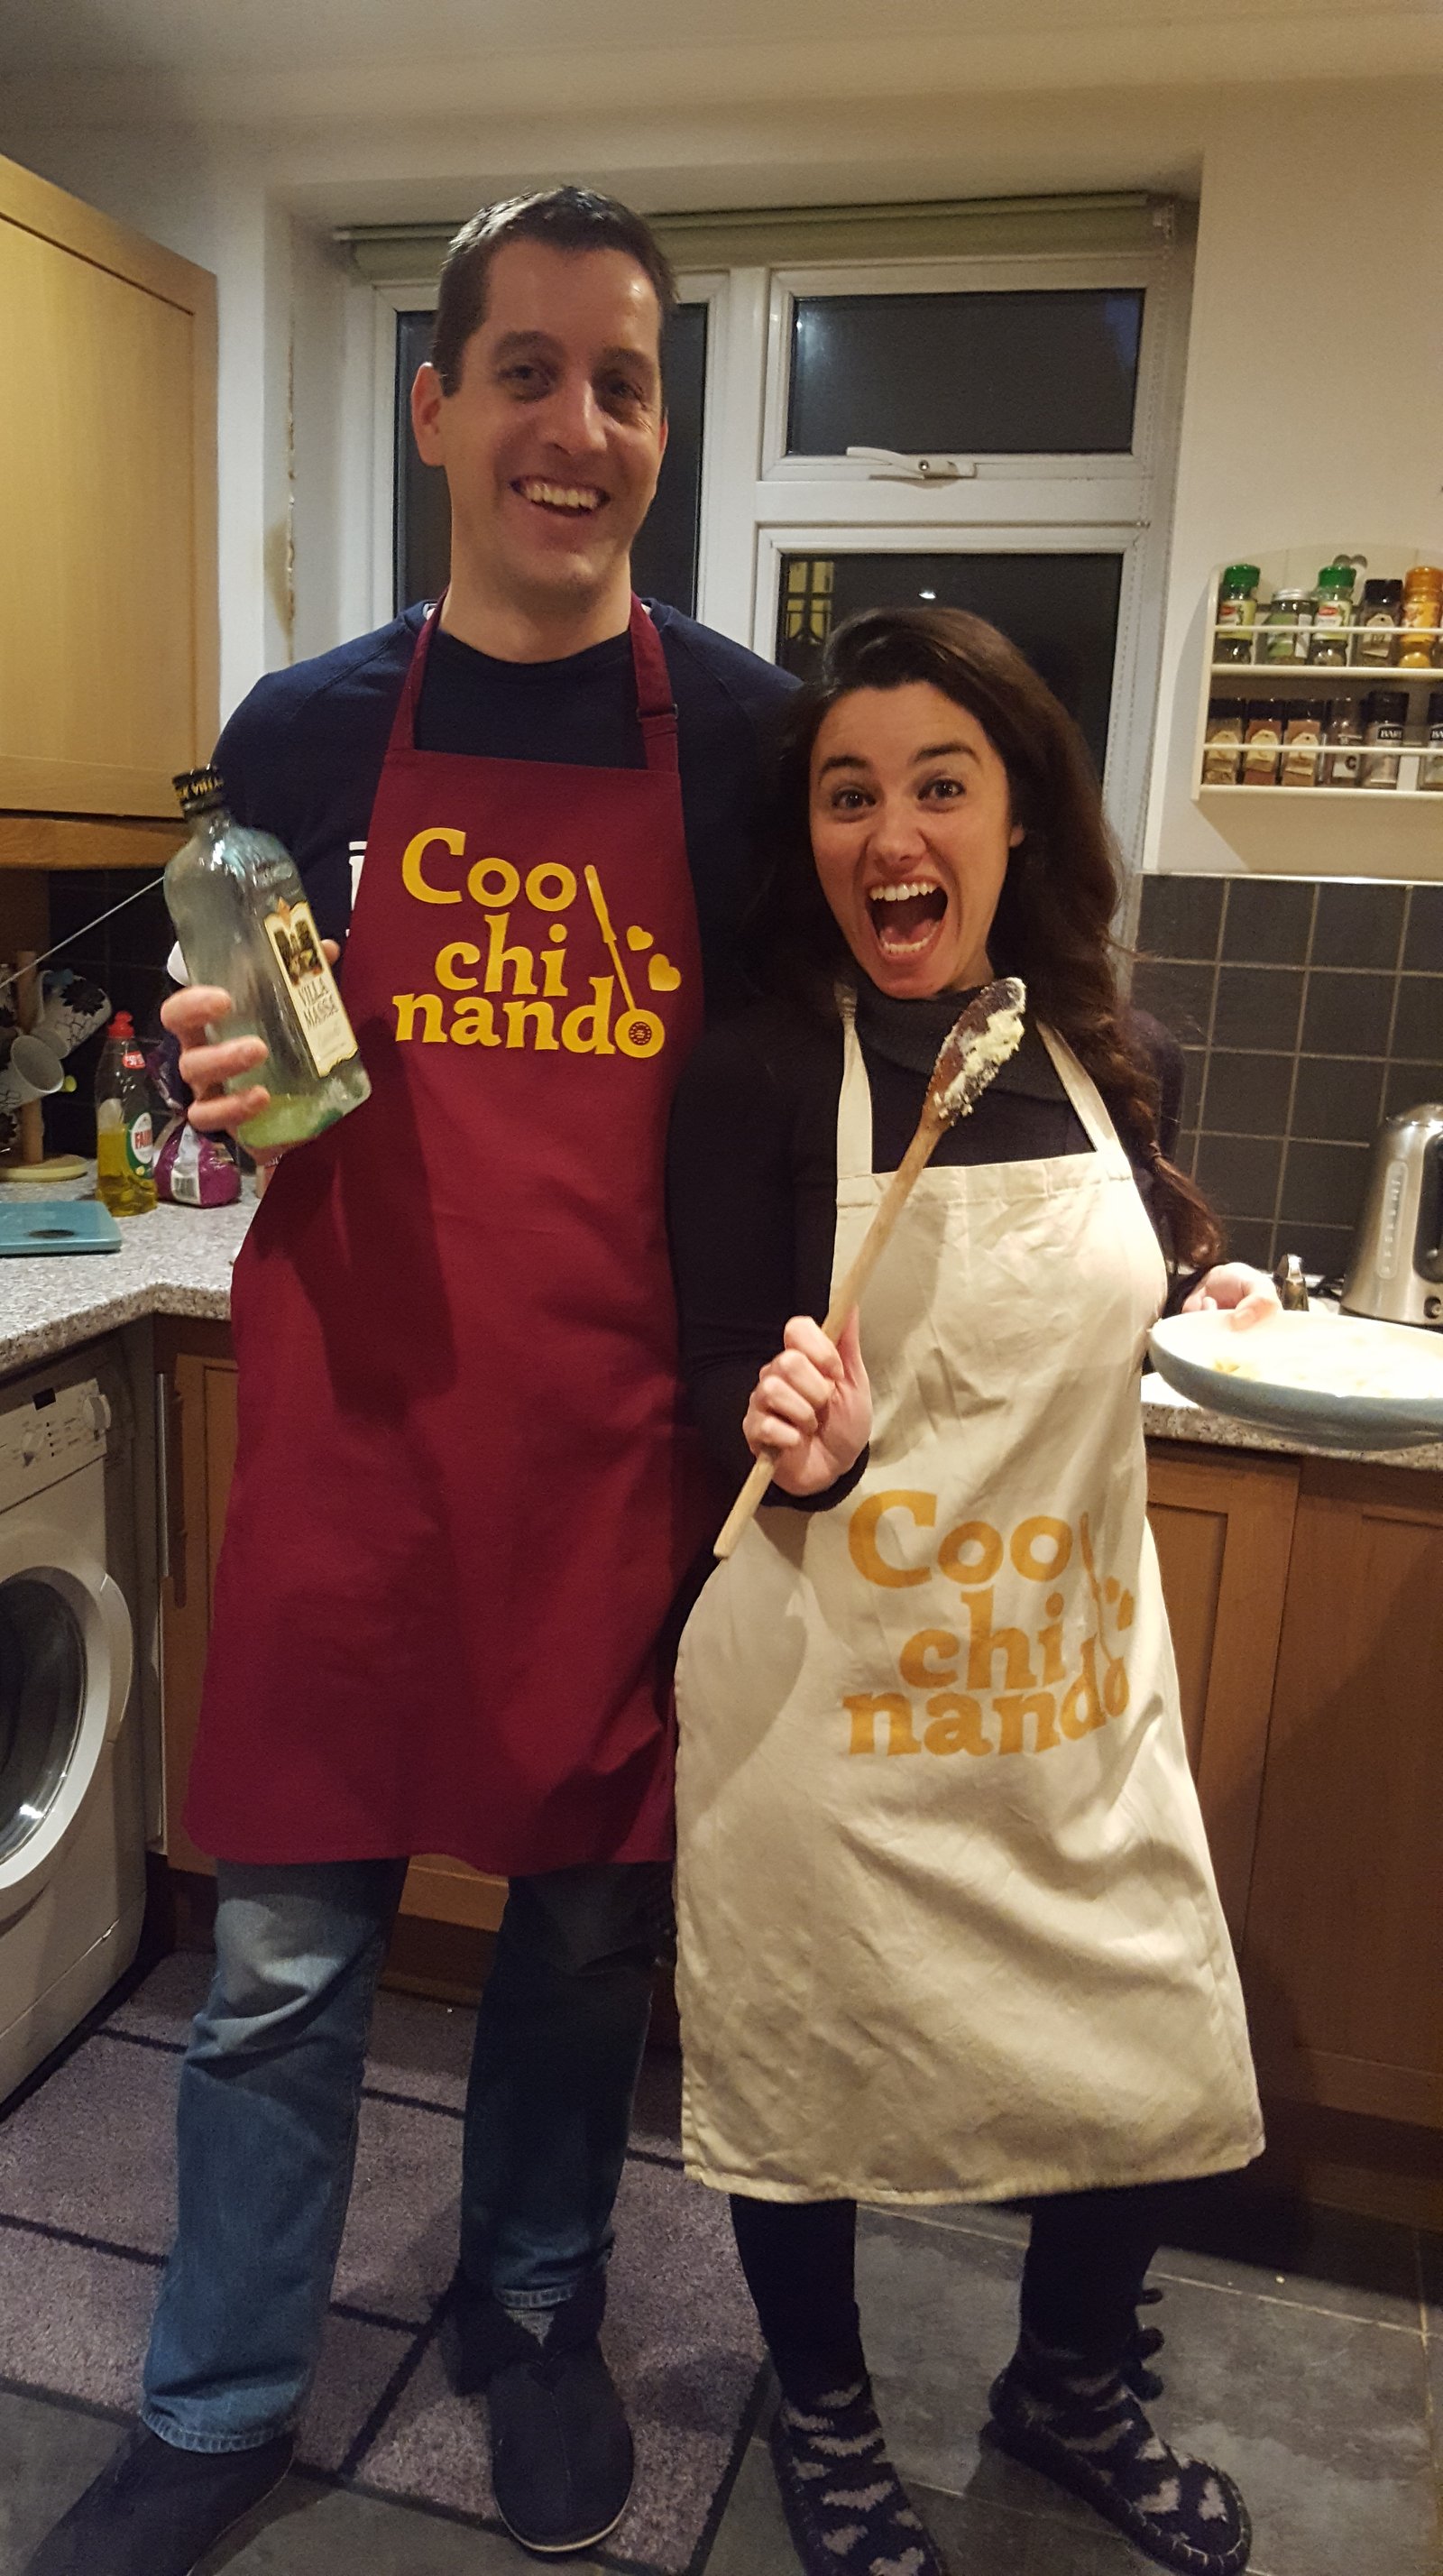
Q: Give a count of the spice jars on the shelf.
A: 11